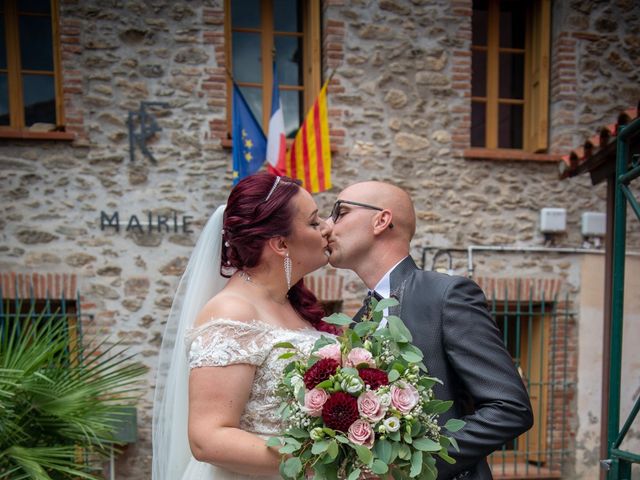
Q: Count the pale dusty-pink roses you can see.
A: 6